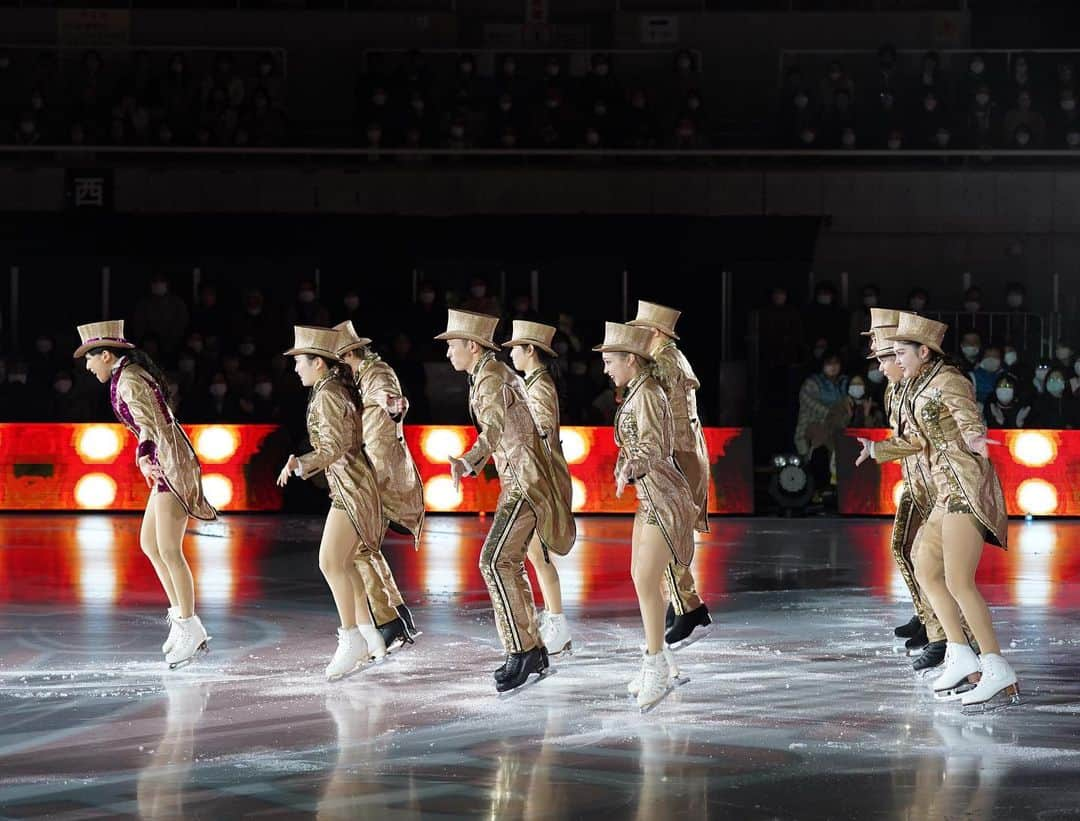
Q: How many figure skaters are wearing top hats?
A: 10